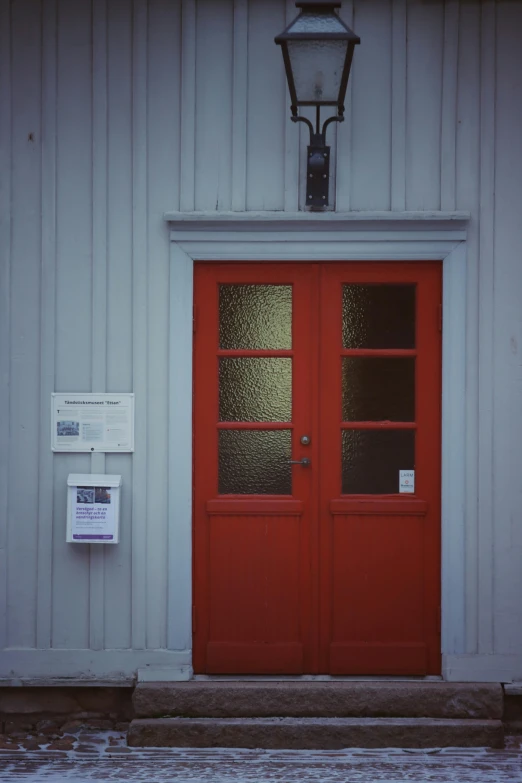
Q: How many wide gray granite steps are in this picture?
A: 2